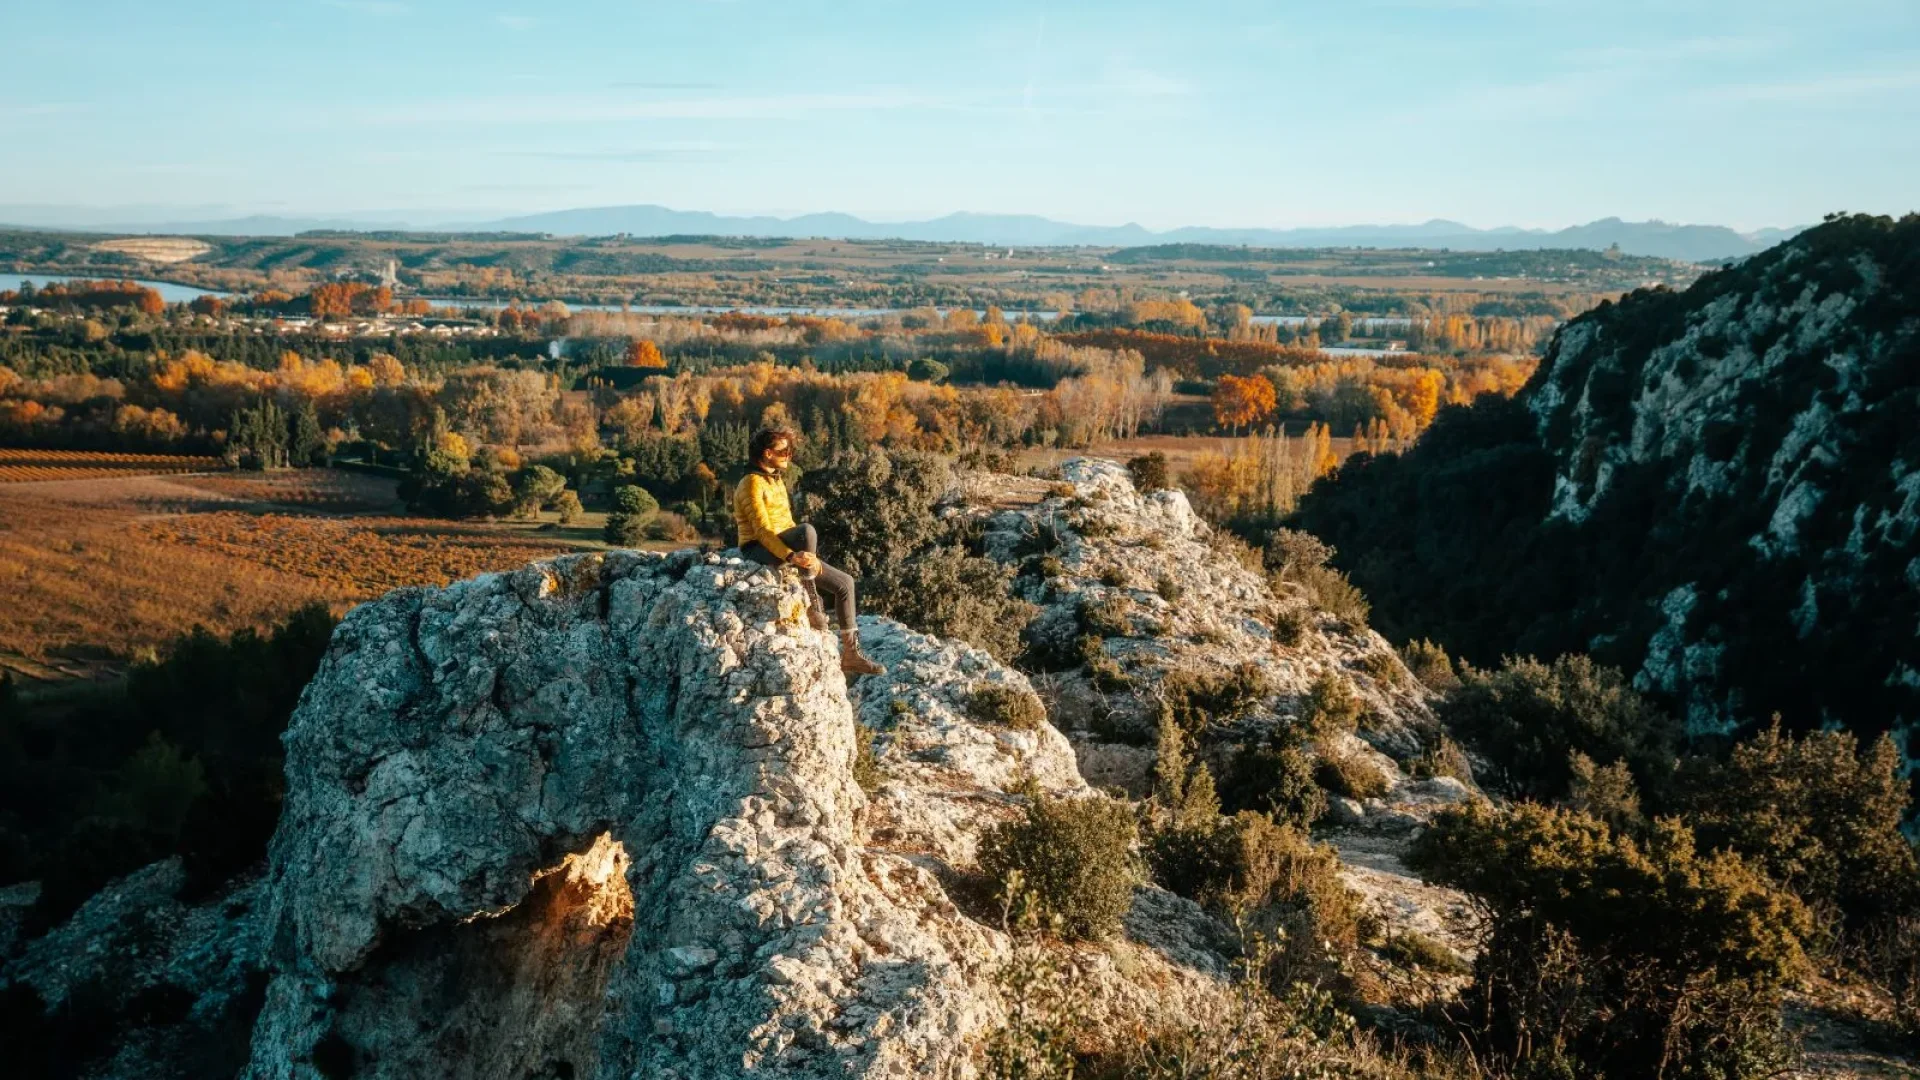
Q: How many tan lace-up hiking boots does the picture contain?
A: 2